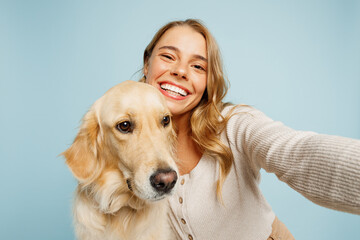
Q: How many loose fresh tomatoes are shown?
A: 0